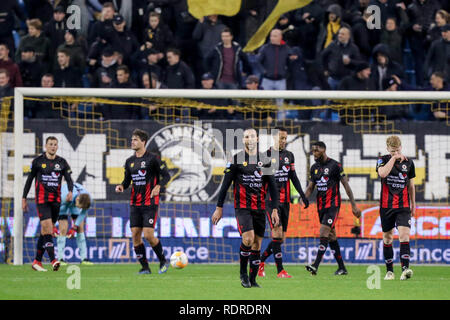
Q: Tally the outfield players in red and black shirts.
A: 6